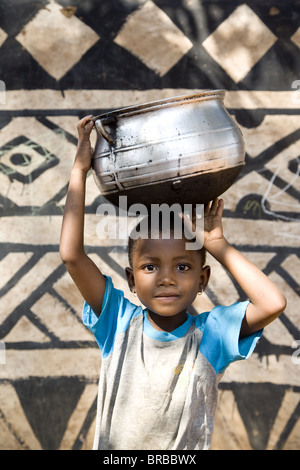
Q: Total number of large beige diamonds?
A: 3